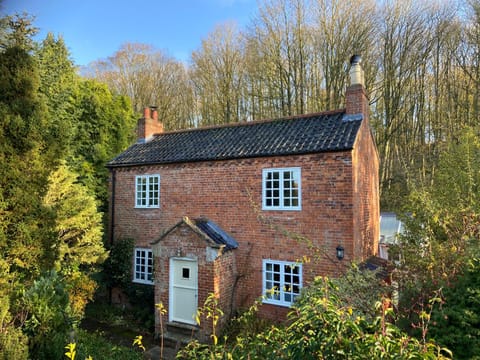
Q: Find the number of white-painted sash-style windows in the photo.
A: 4